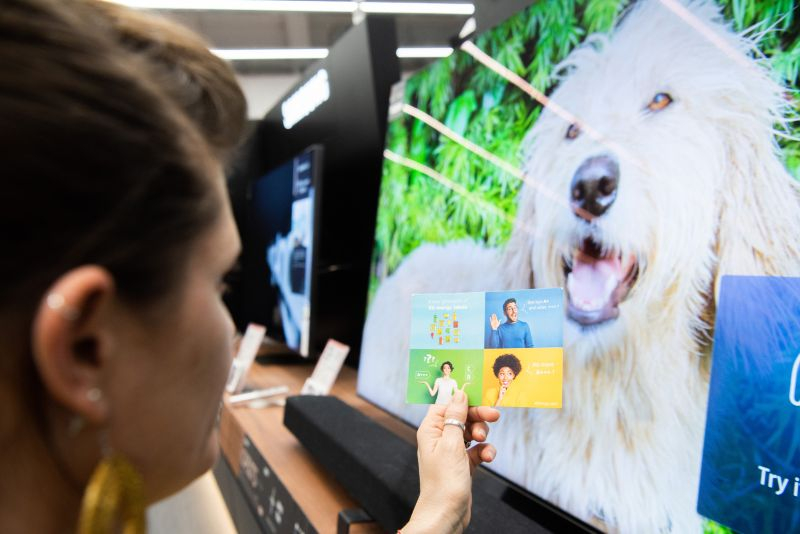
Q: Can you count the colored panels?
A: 4